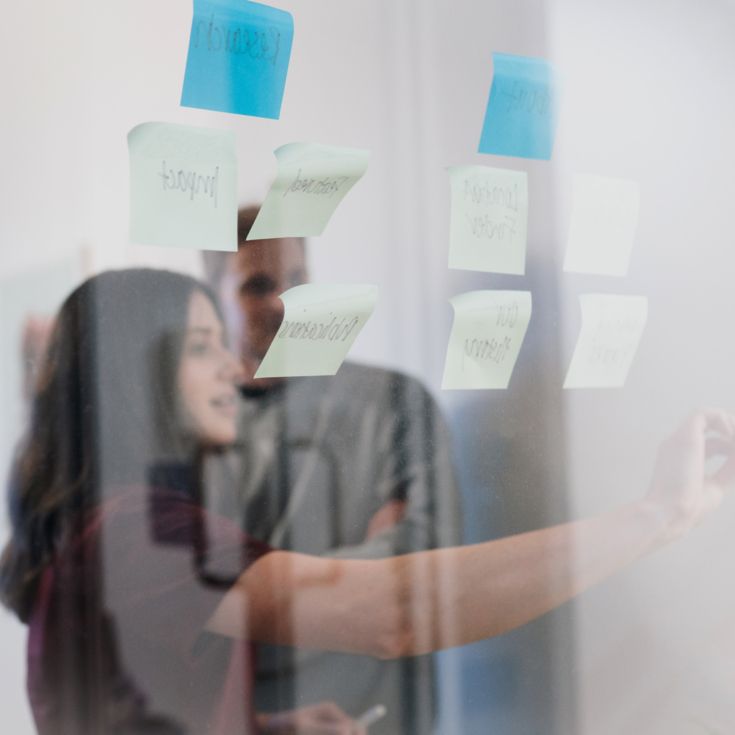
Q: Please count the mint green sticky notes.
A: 7